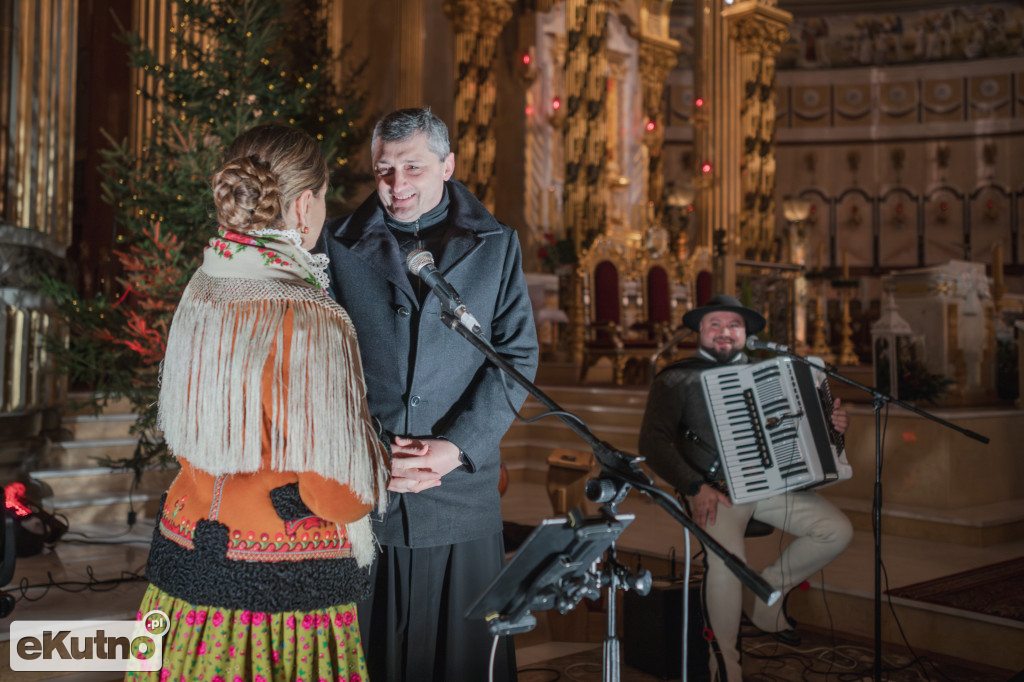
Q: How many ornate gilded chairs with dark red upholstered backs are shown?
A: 3